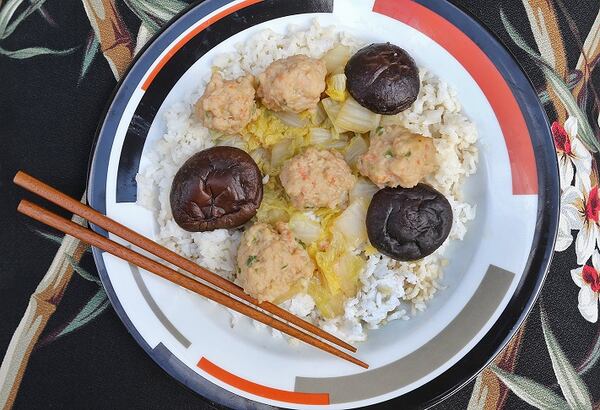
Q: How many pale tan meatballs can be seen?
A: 5